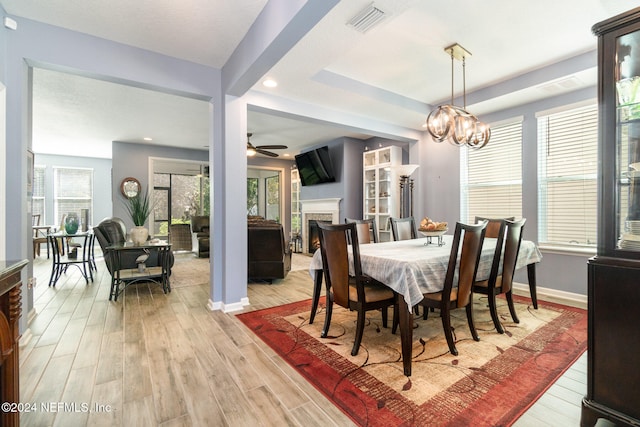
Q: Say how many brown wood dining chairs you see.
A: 6